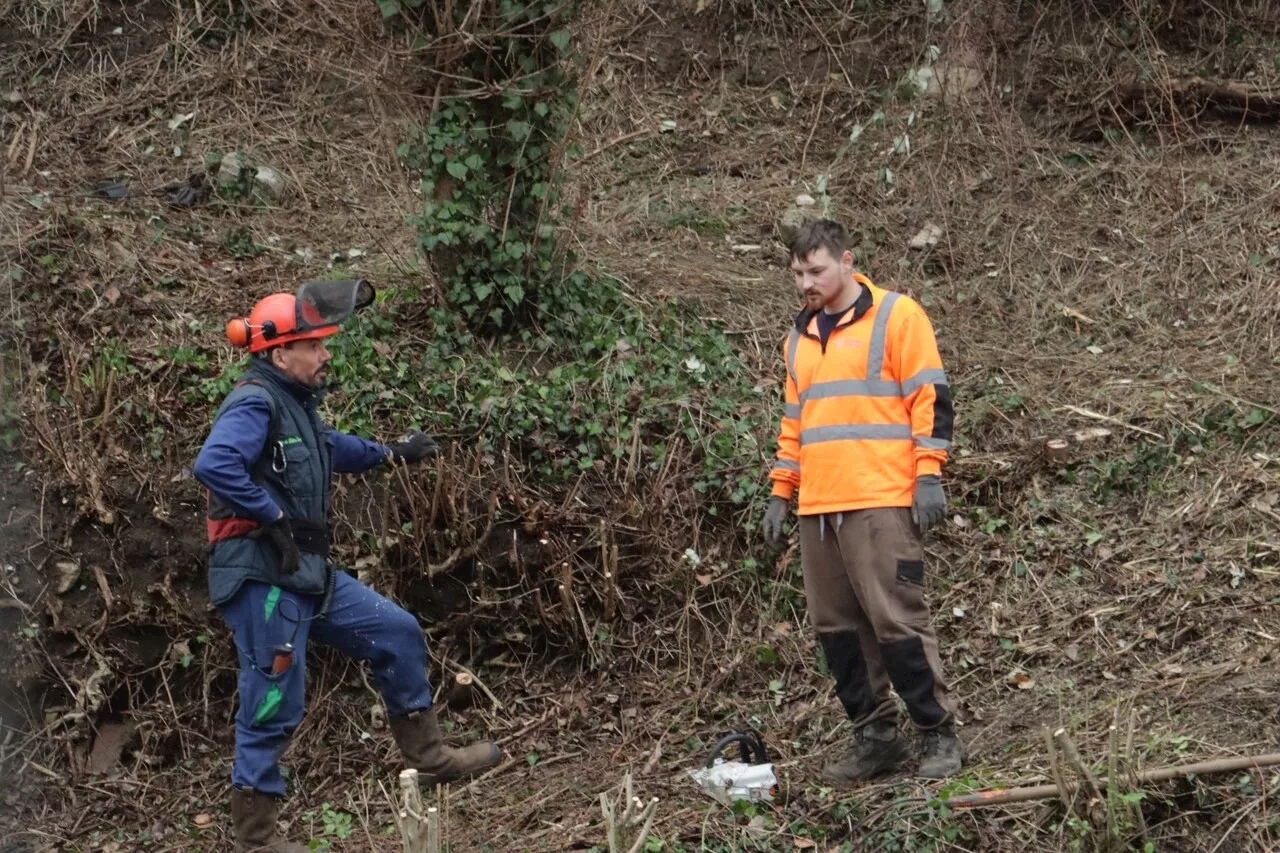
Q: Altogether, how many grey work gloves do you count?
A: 2